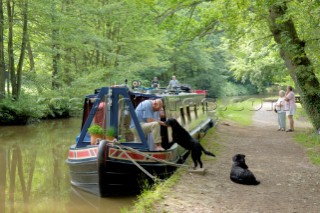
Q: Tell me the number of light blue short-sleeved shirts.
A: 1